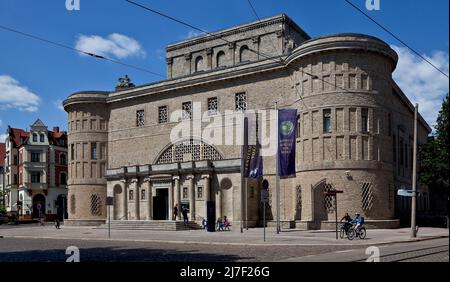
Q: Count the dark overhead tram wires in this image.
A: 4